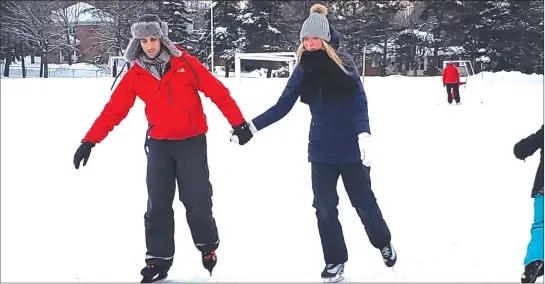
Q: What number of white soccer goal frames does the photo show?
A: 3